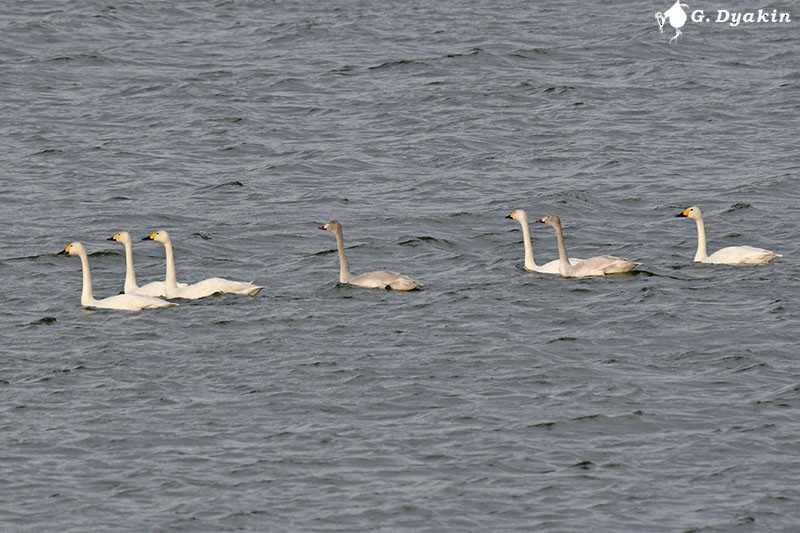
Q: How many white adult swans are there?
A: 5